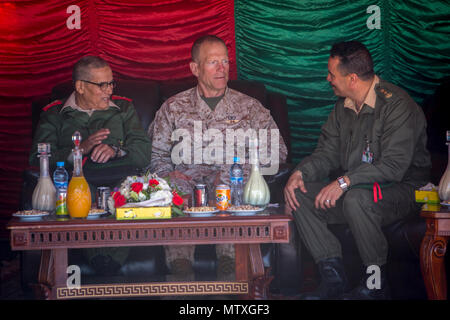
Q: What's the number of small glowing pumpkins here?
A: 0